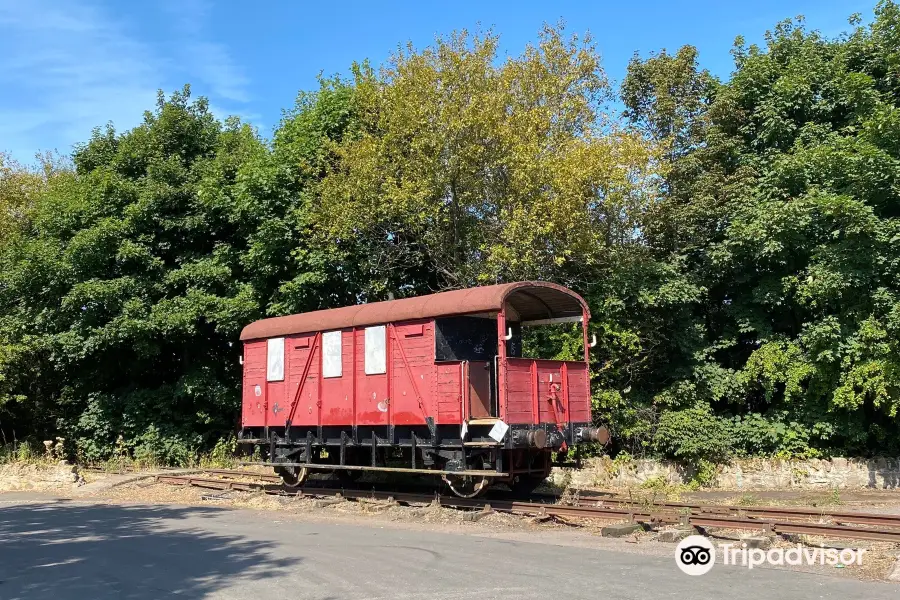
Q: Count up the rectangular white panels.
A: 3